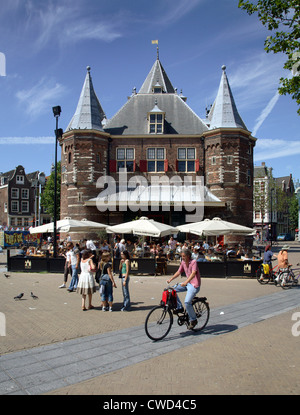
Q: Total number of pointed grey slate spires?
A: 3